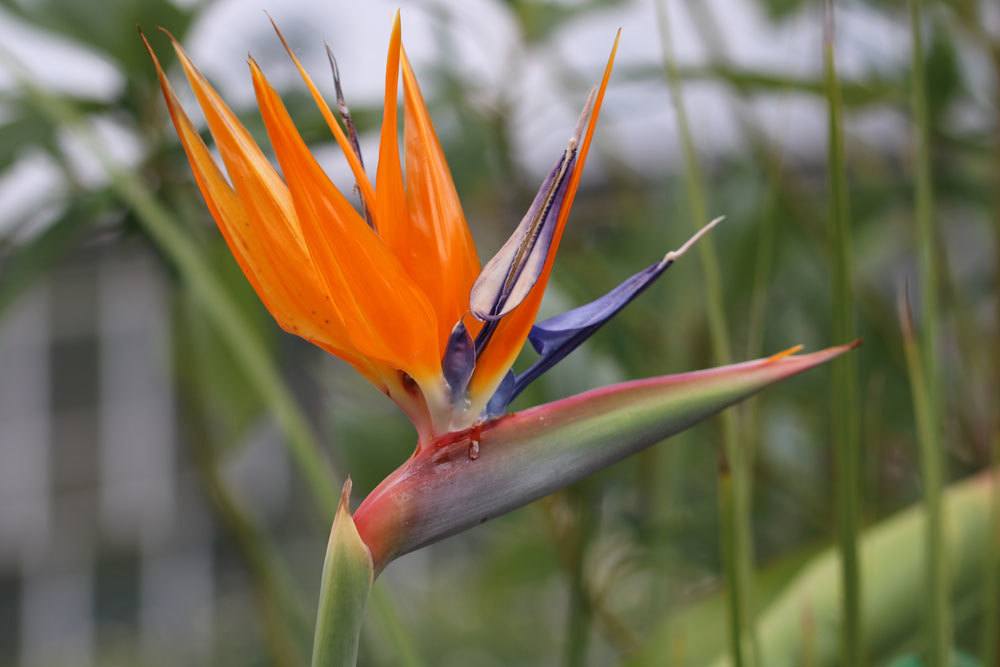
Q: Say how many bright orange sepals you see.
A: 7